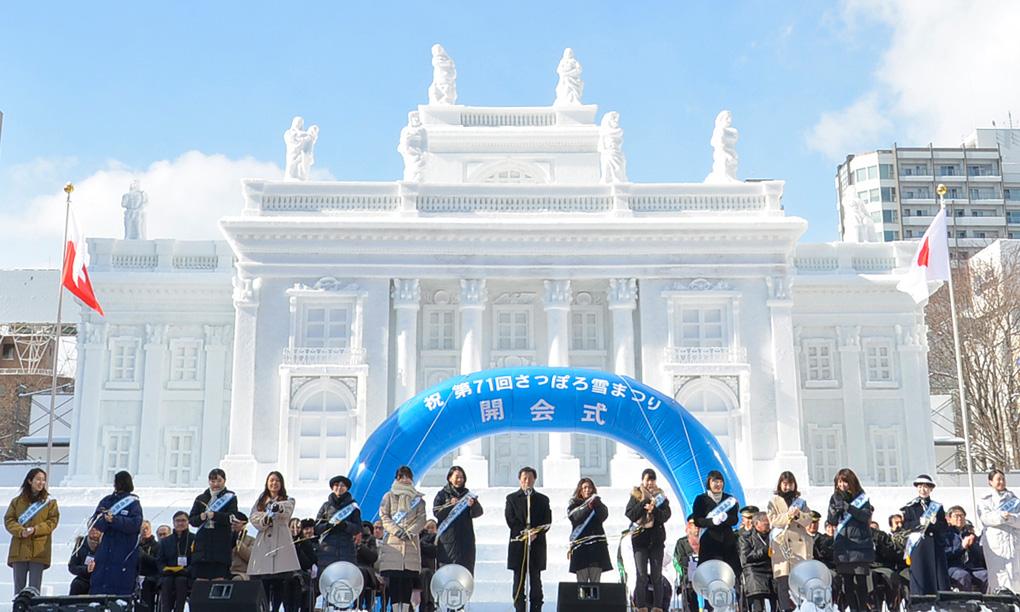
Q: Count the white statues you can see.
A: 8